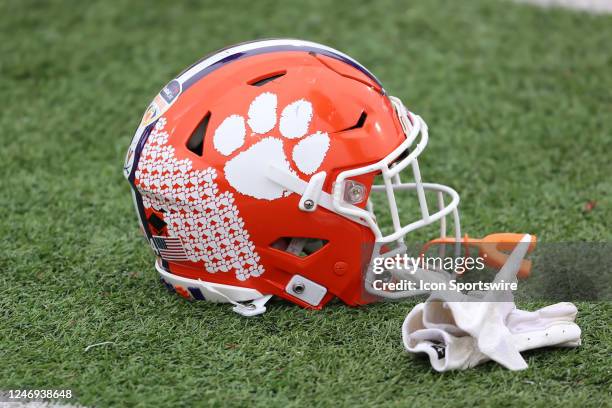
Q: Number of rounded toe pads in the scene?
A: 4